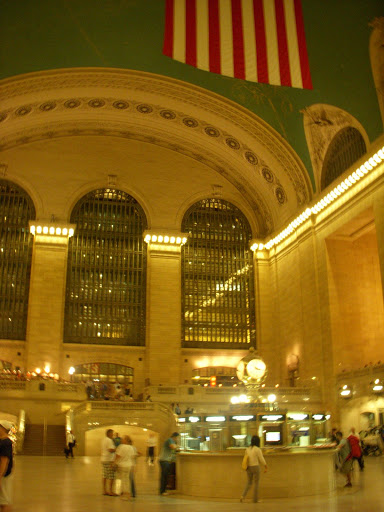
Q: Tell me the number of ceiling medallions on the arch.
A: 14